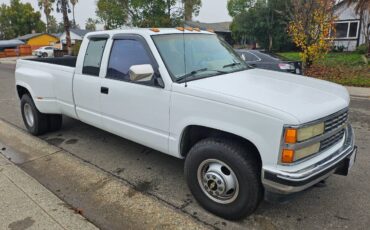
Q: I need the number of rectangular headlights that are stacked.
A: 2